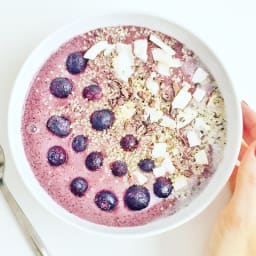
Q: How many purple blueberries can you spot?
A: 15